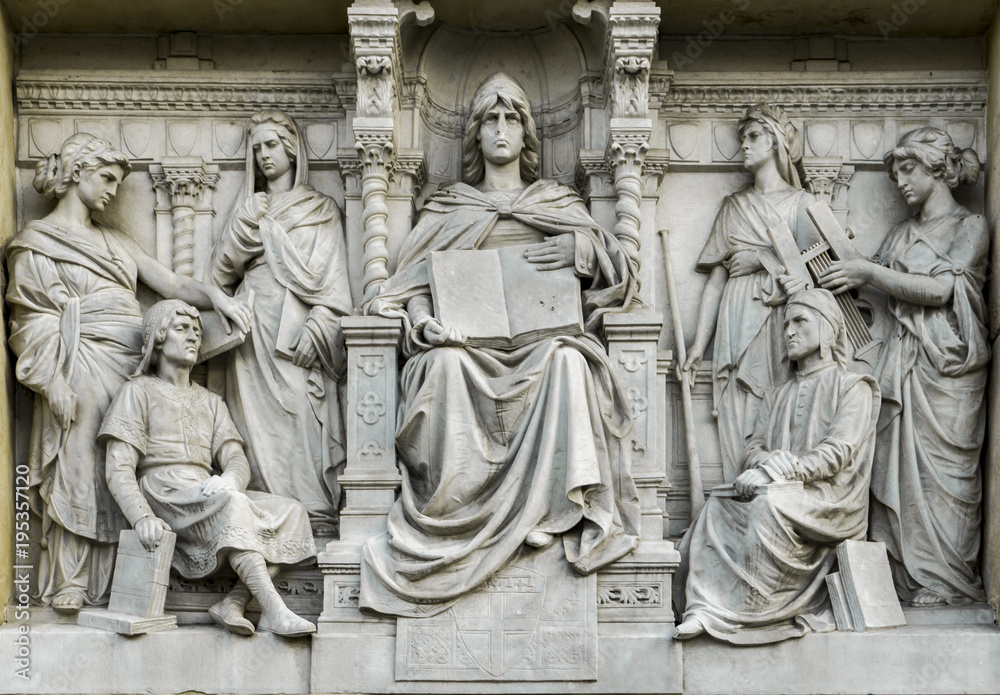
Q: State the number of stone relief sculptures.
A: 7